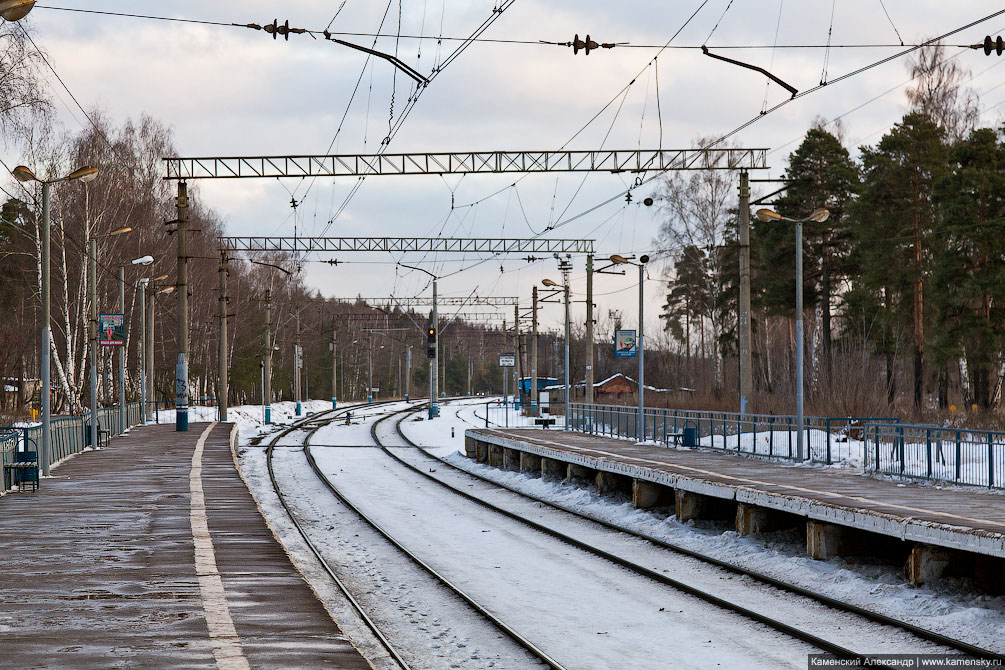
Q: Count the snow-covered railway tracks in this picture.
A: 2